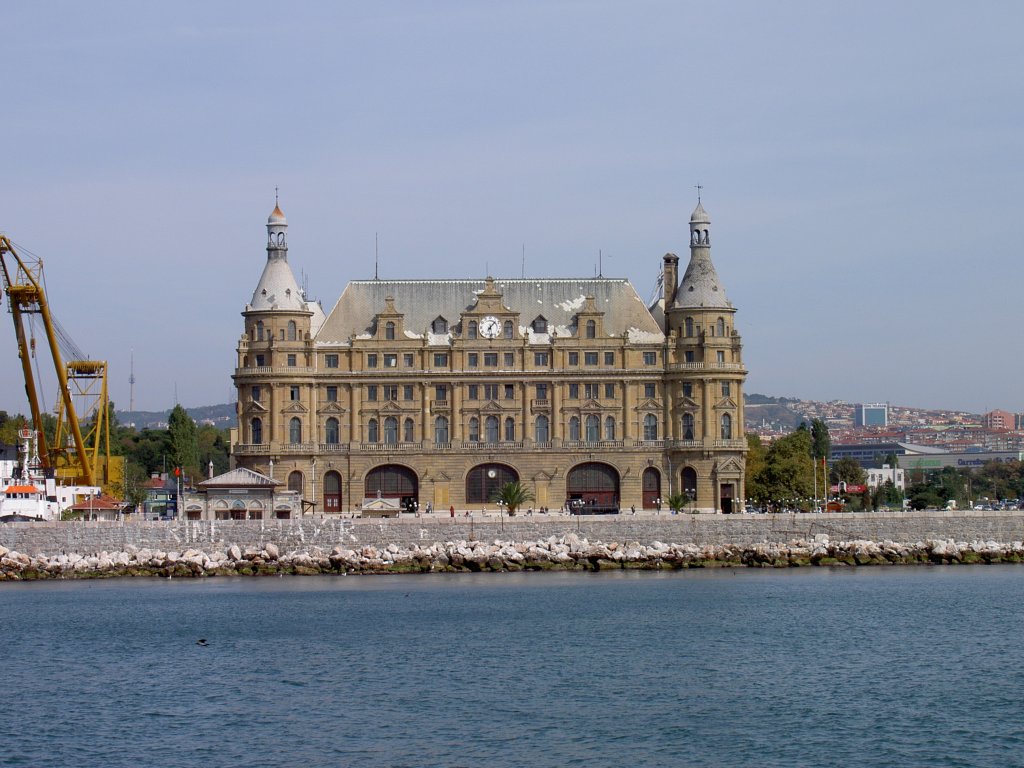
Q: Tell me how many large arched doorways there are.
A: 3